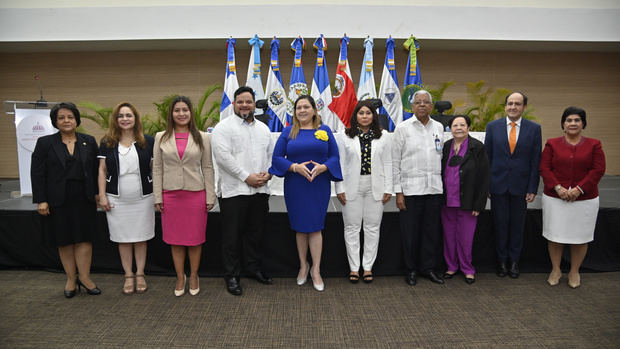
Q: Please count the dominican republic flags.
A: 1